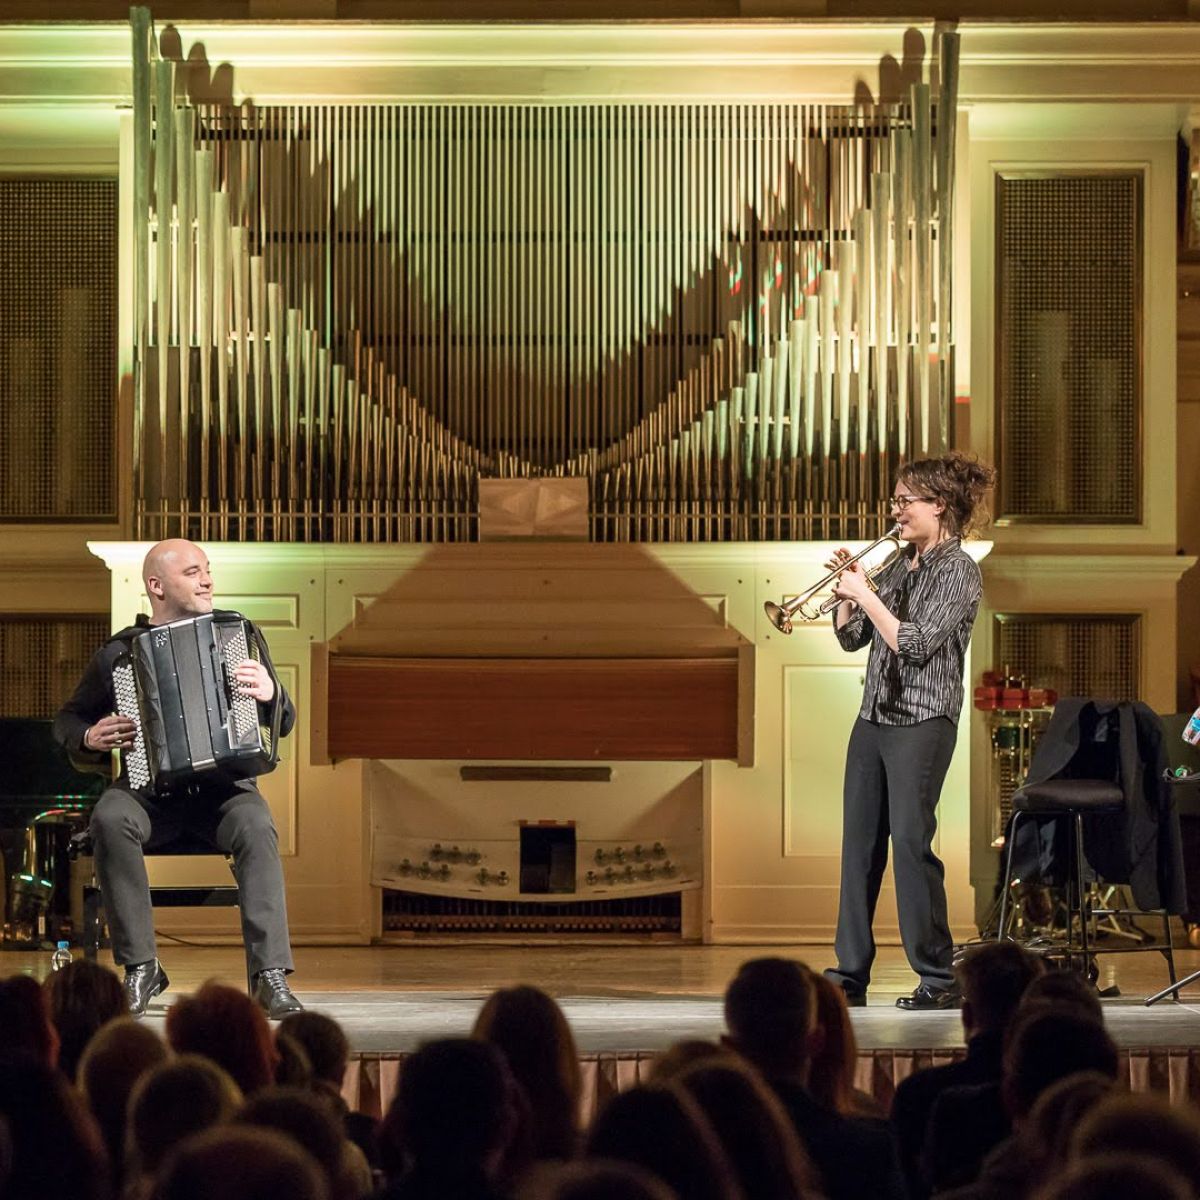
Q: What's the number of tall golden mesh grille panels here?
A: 2